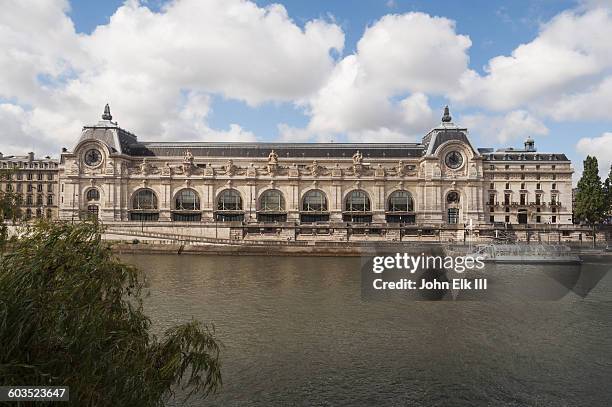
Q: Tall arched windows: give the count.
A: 7